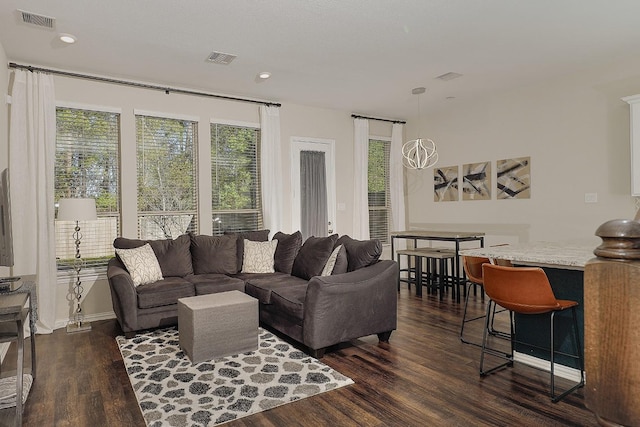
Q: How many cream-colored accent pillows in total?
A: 3